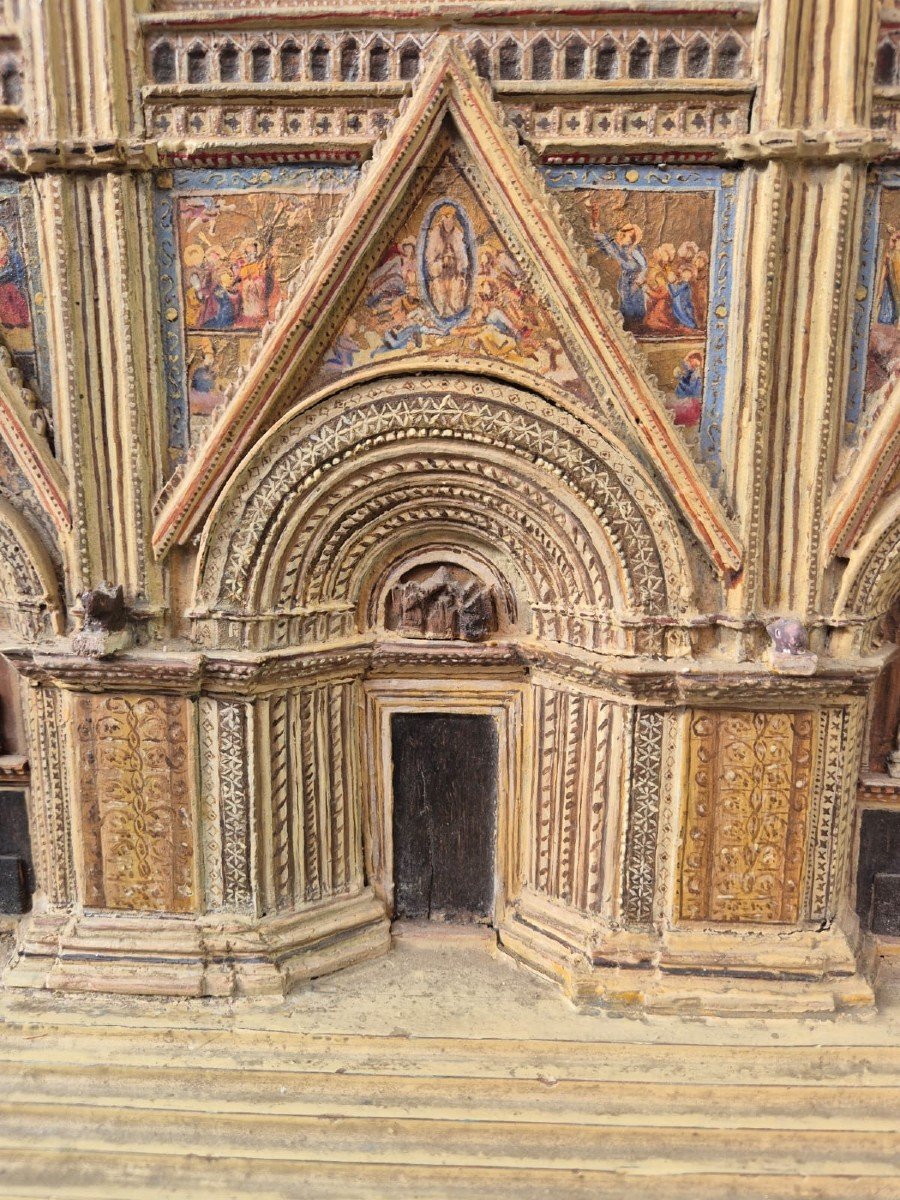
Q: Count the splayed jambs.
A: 2